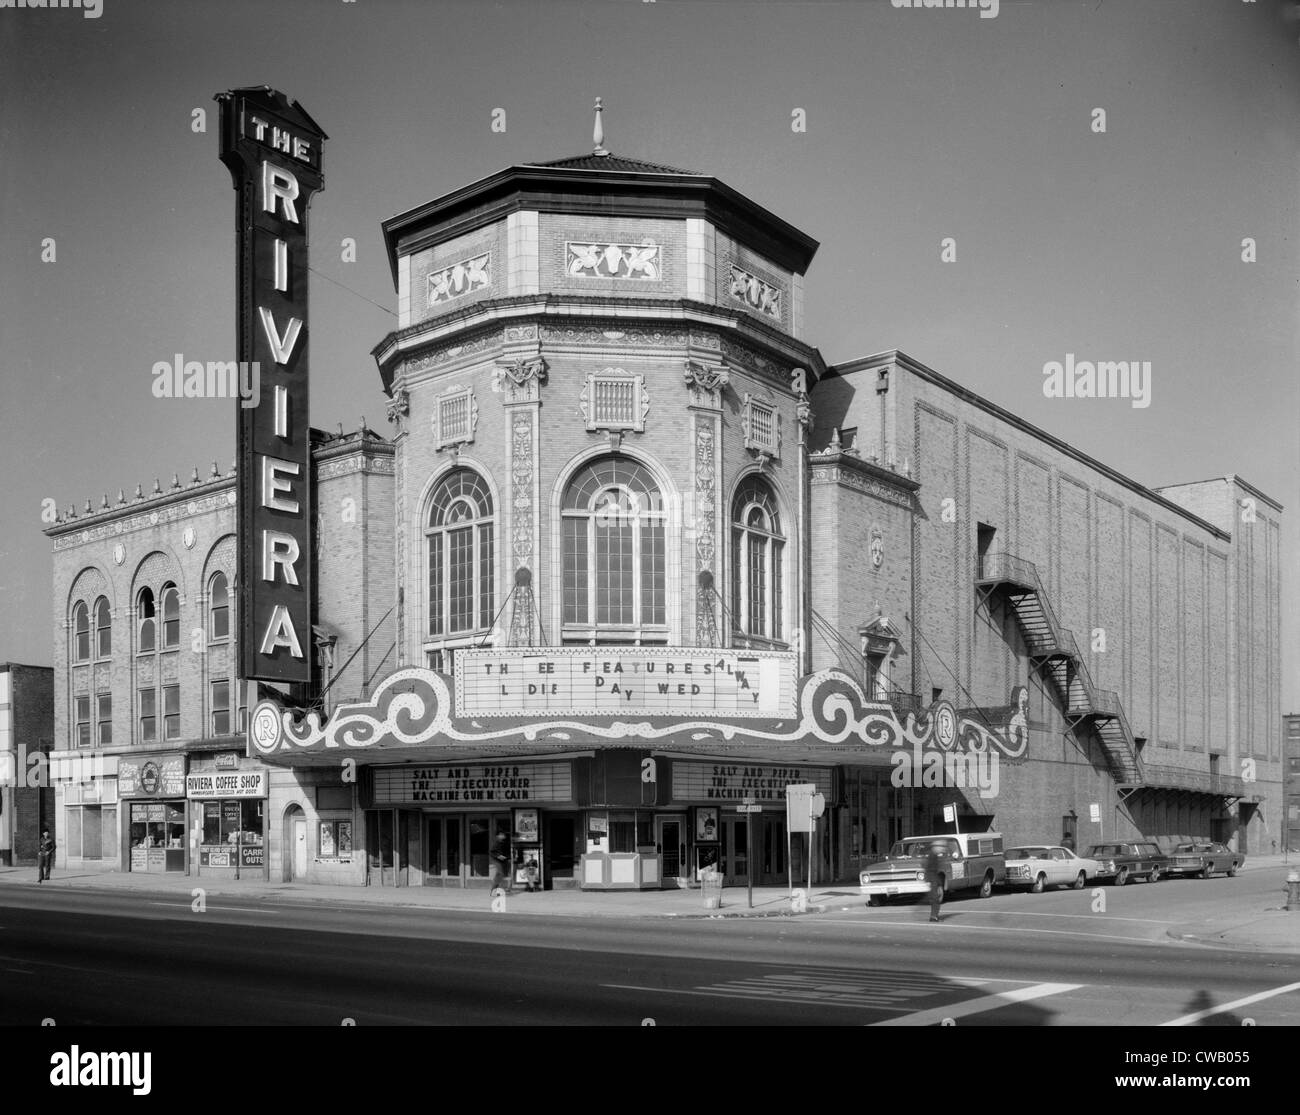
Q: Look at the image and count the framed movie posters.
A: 6